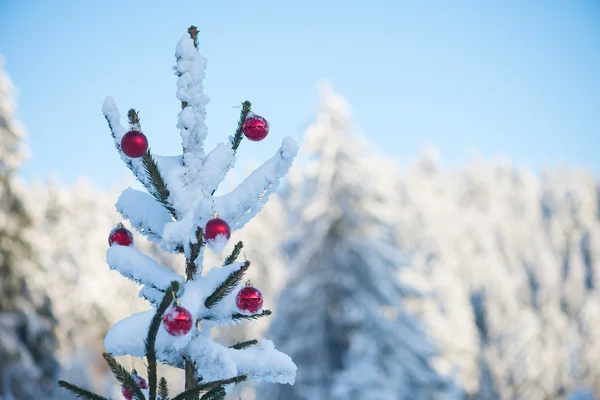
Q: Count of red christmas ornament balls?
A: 7